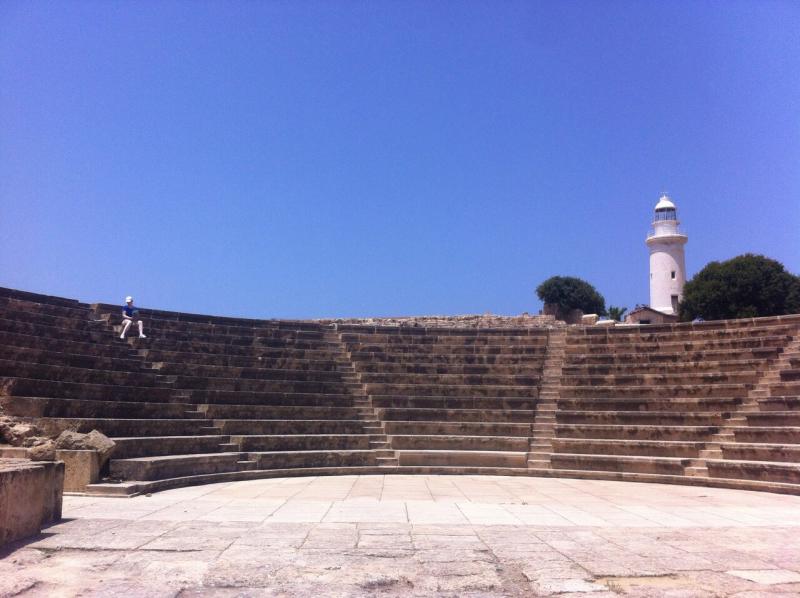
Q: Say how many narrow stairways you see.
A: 4